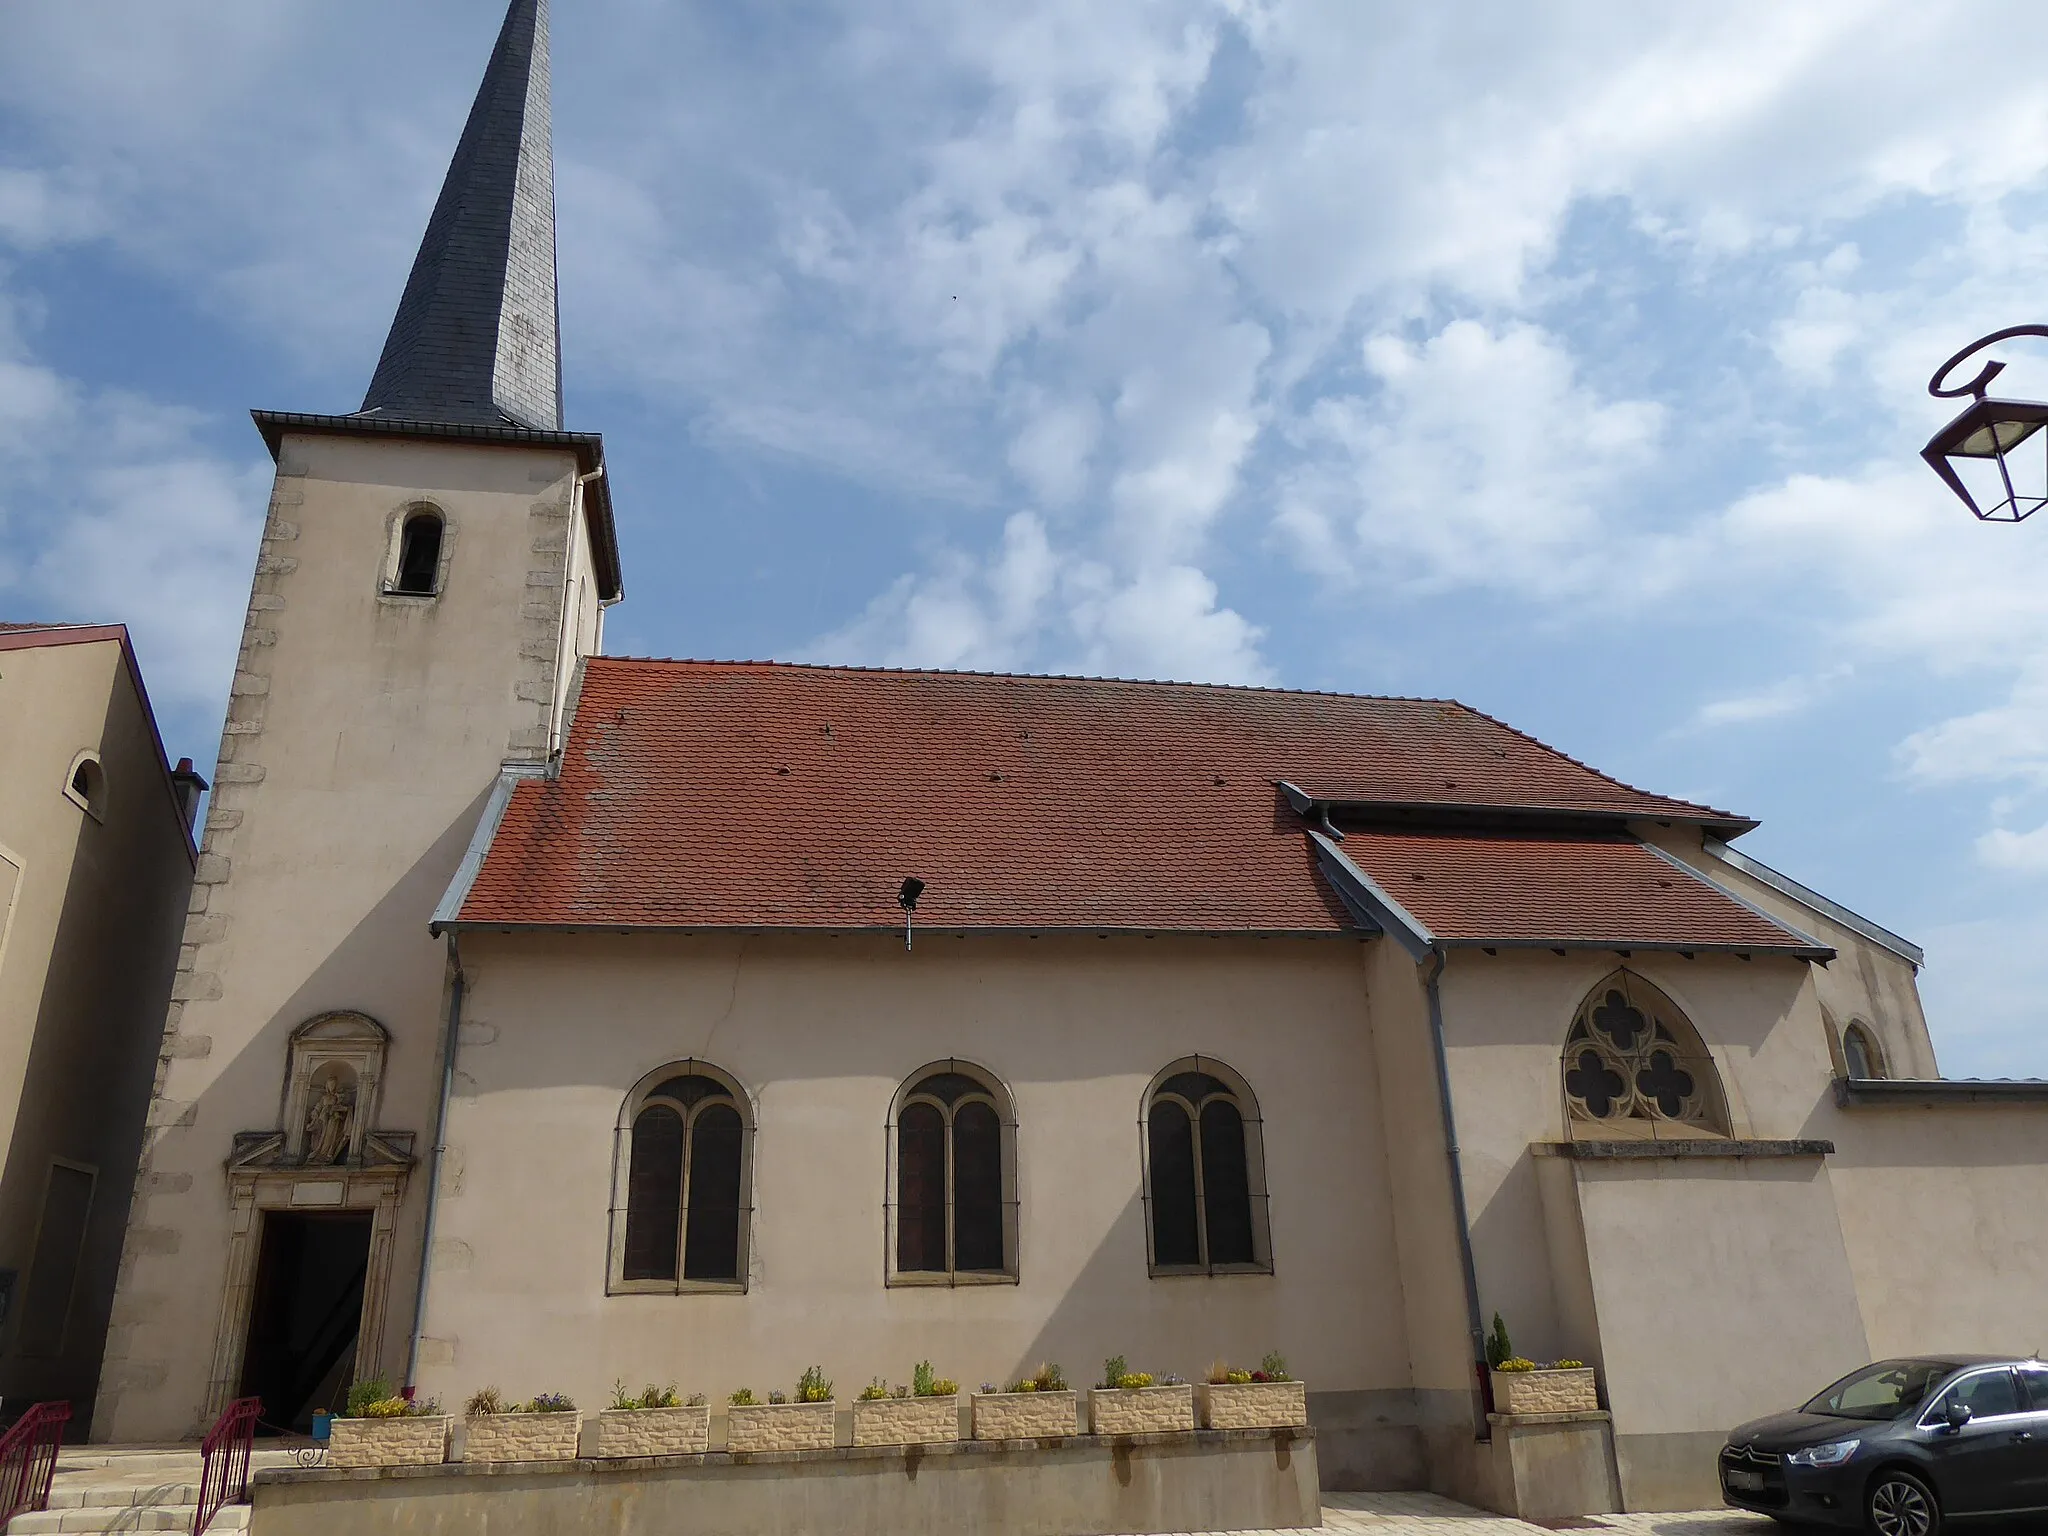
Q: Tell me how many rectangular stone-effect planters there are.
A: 9